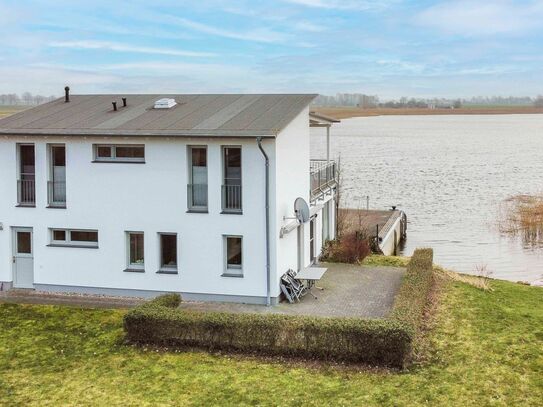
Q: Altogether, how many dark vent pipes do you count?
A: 3